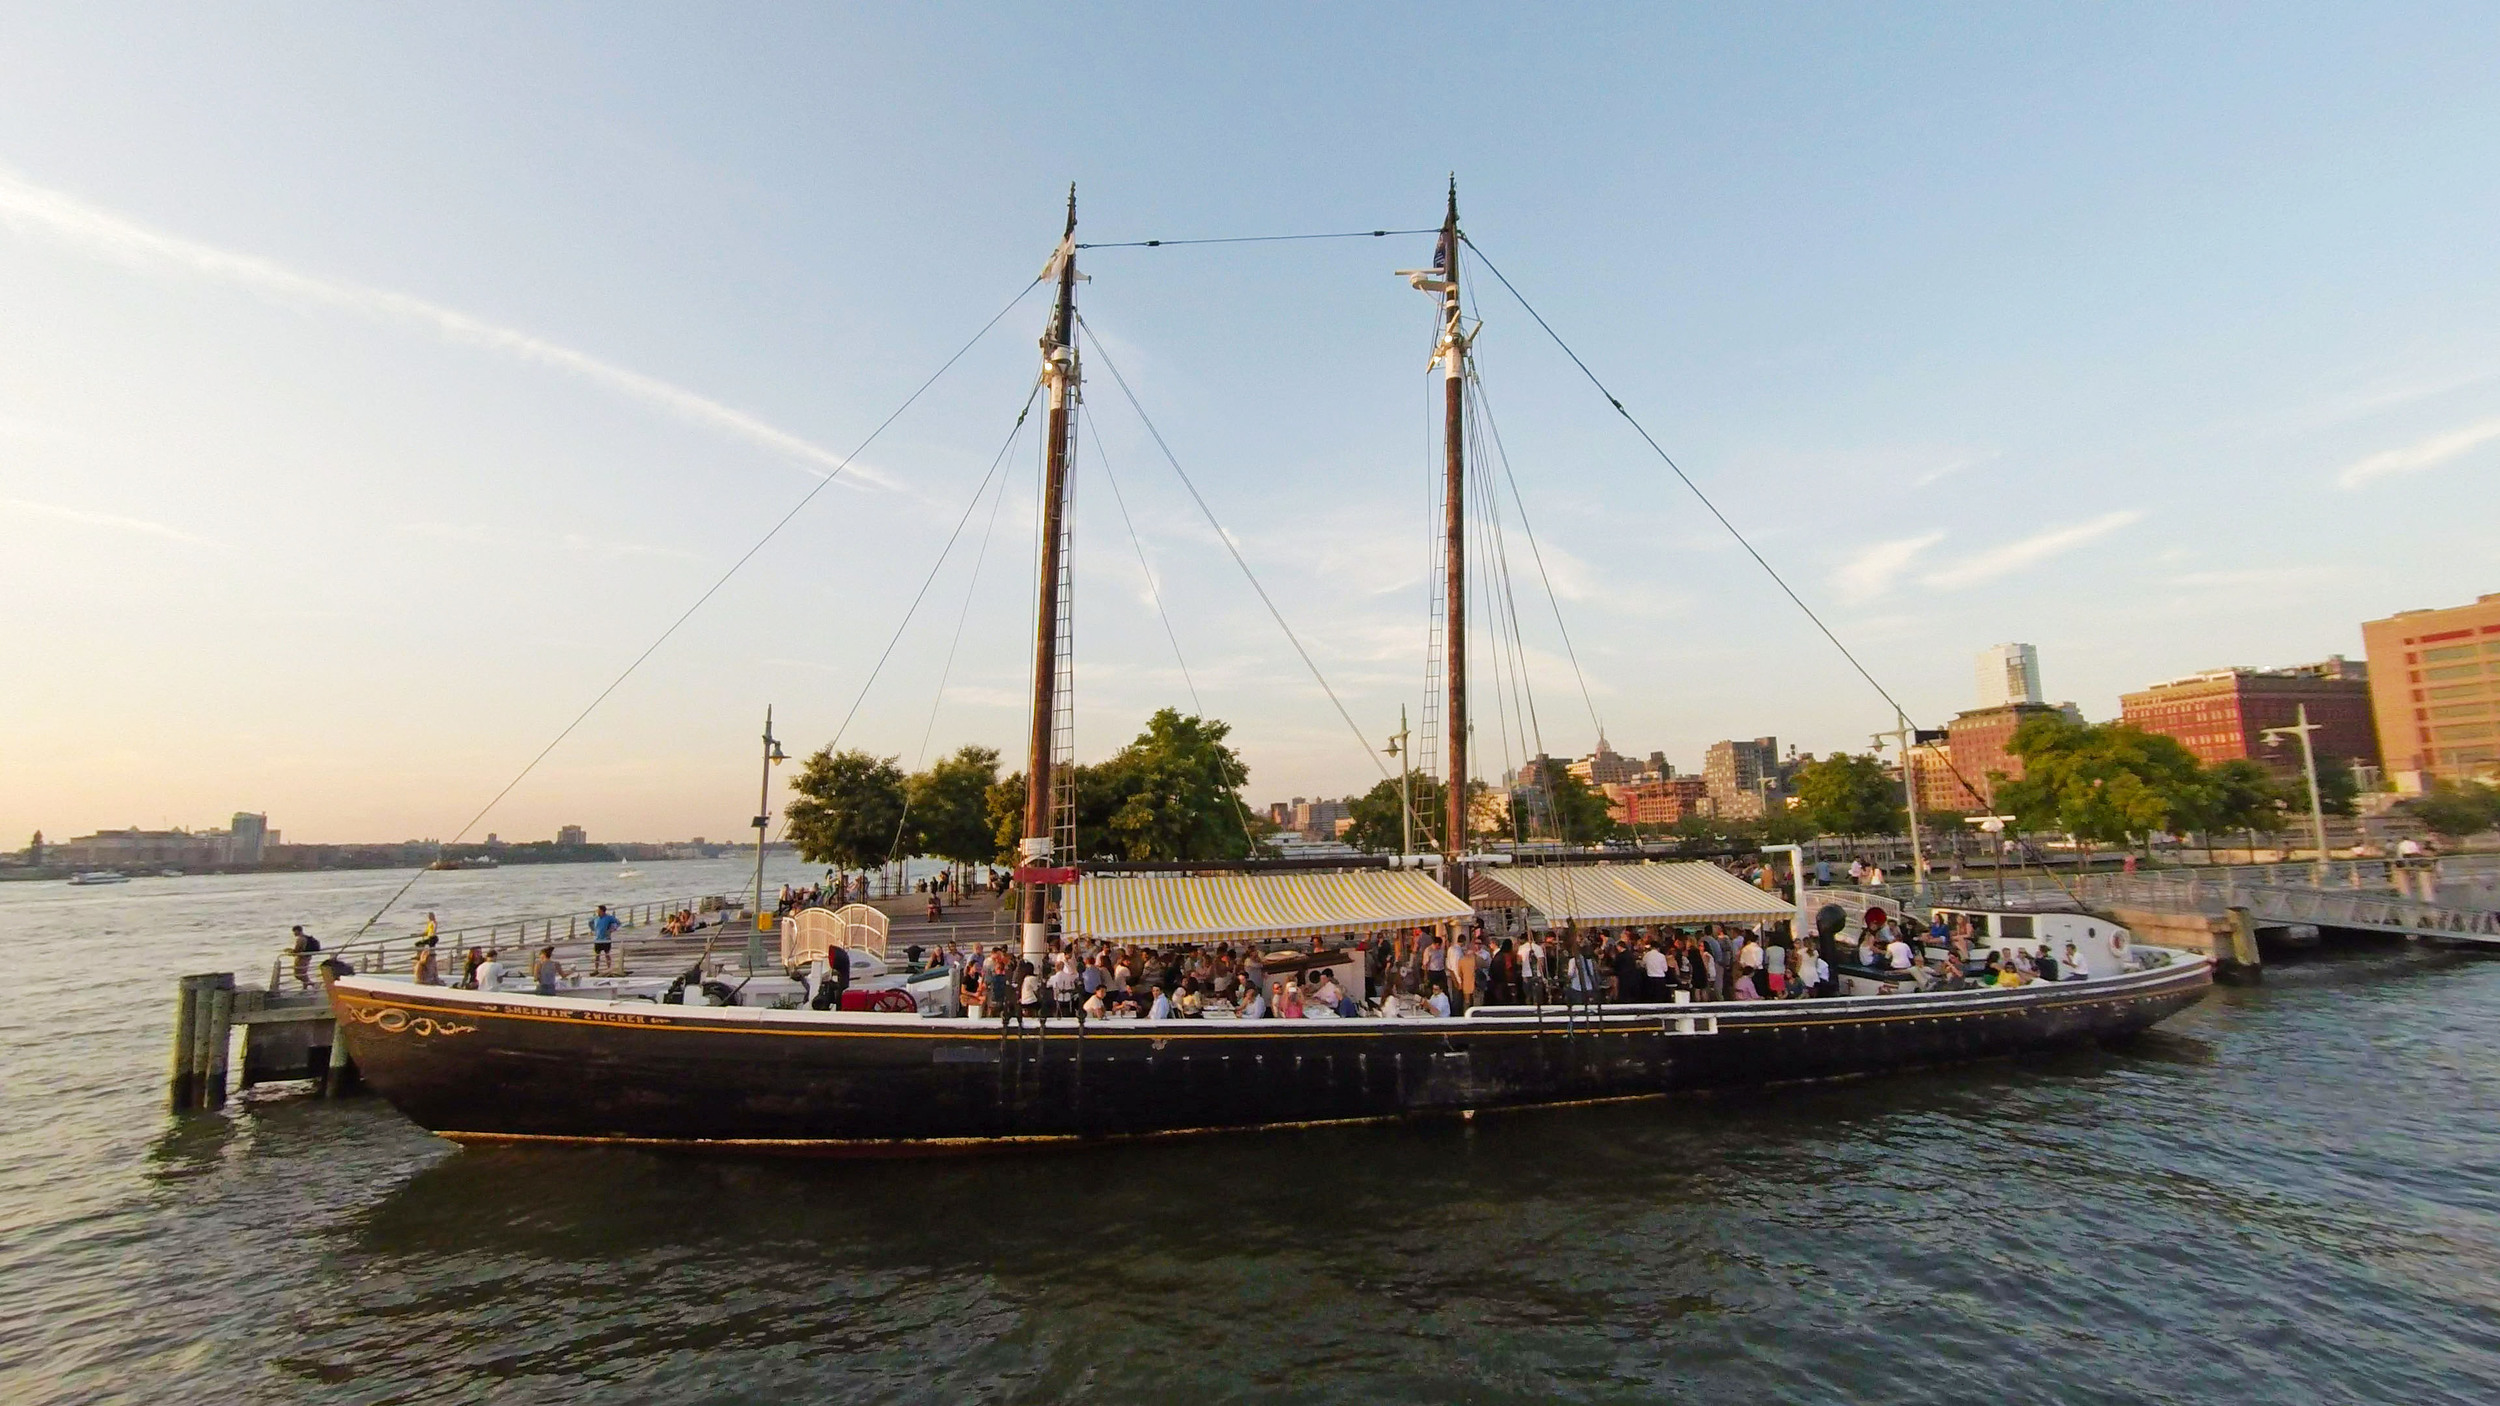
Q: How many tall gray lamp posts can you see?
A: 4